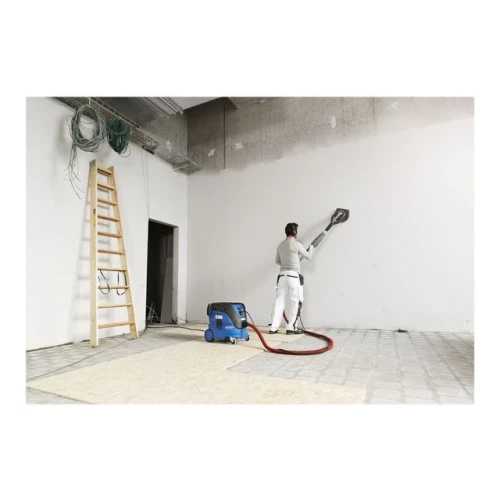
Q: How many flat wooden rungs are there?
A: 10